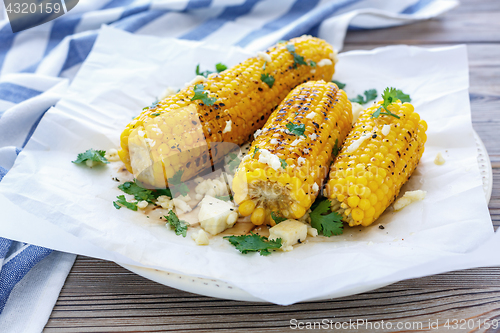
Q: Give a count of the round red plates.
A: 0